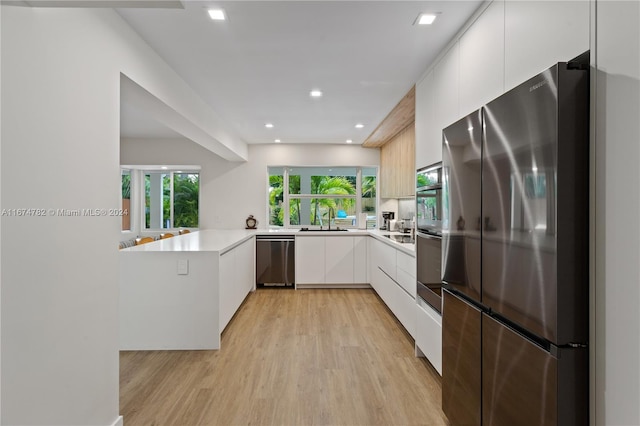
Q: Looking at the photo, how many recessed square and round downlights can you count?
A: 7